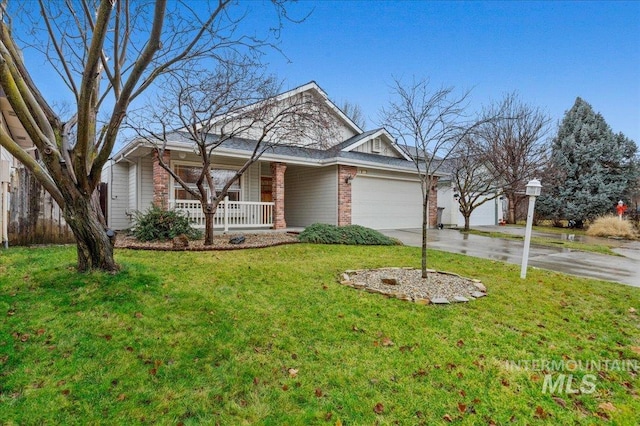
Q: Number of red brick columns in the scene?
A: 4